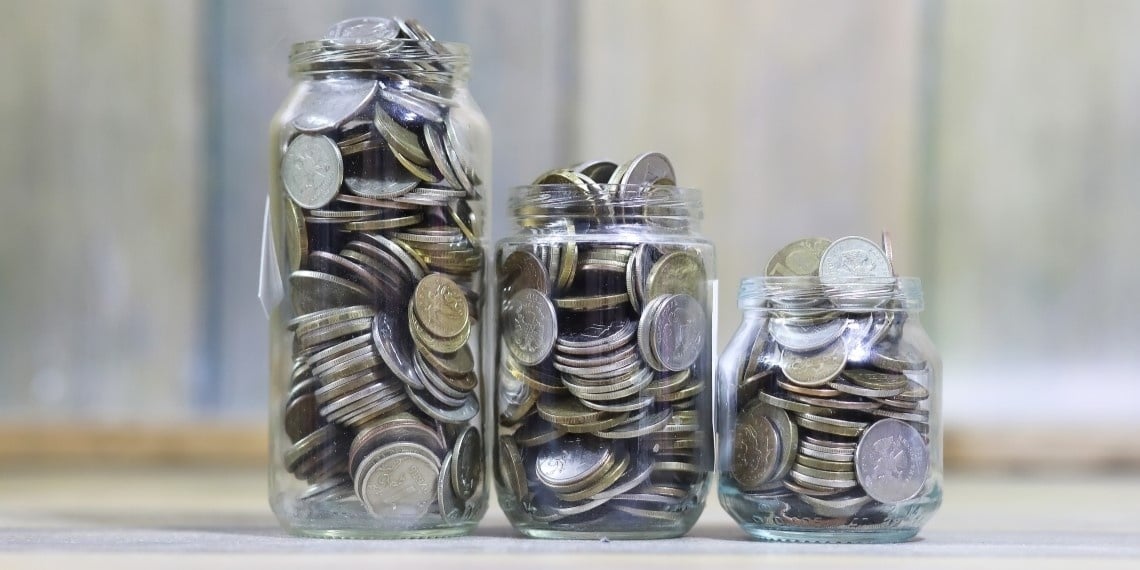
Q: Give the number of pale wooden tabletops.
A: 1